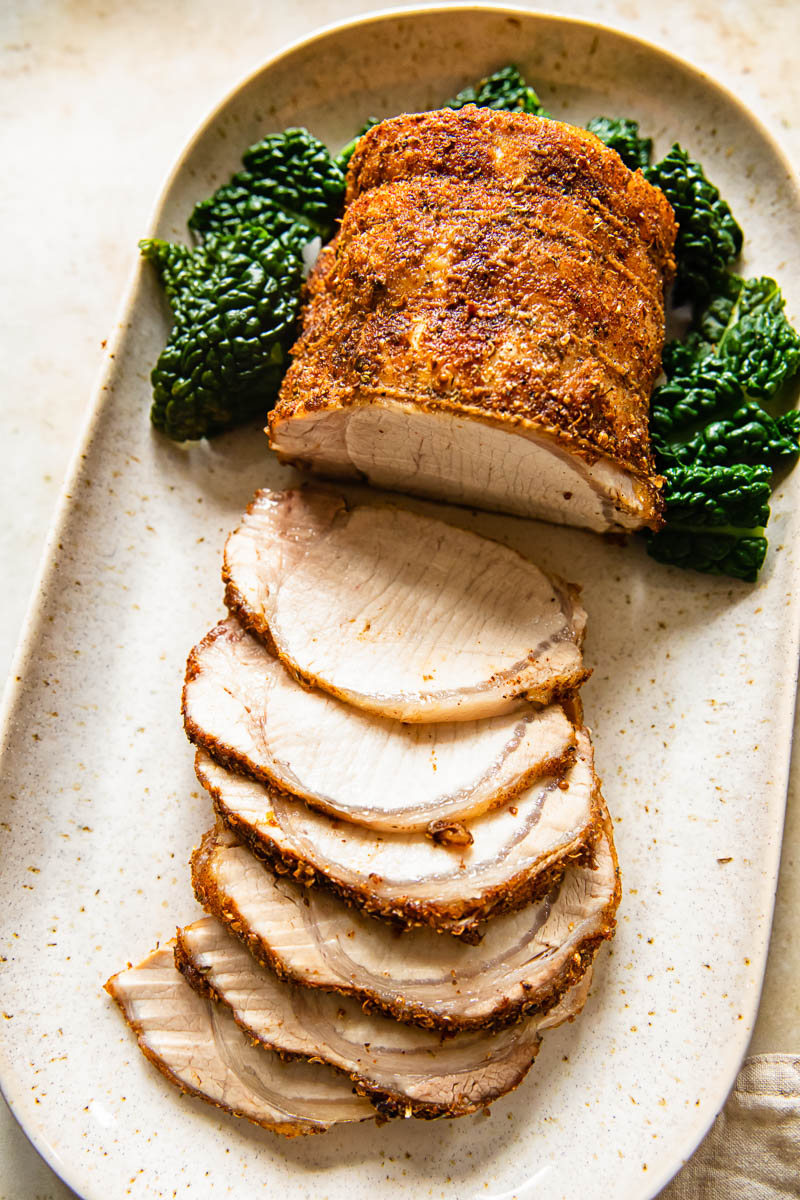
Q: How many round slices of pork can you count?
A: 6